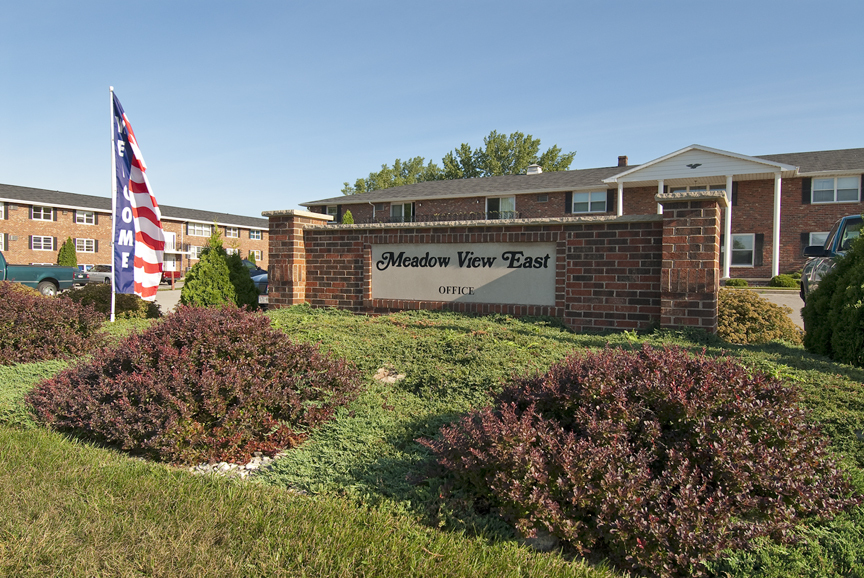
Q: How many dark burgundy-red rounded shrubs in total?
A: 3